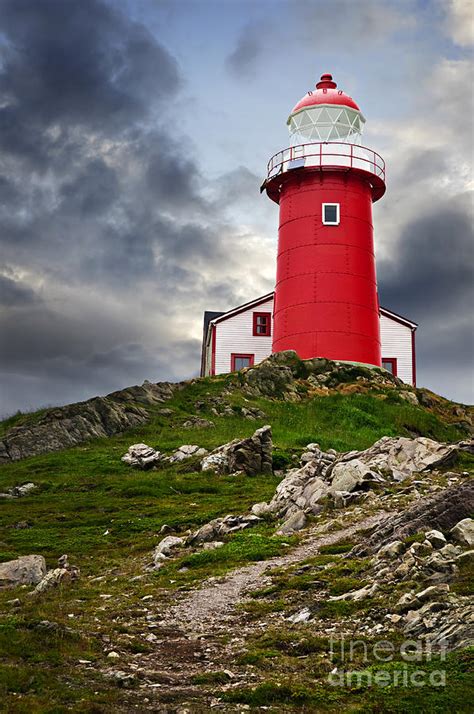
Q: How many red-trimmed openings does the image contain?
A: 3